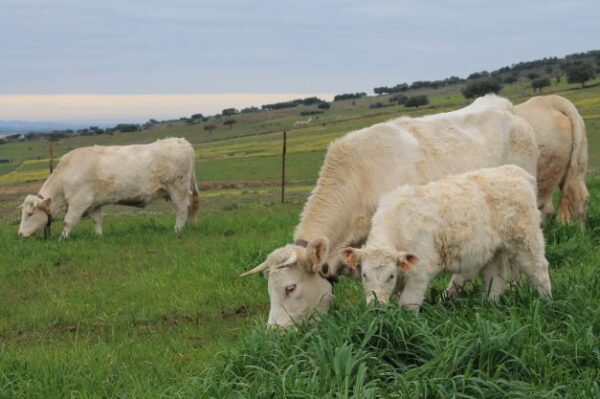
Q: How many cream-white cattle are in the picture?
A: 4